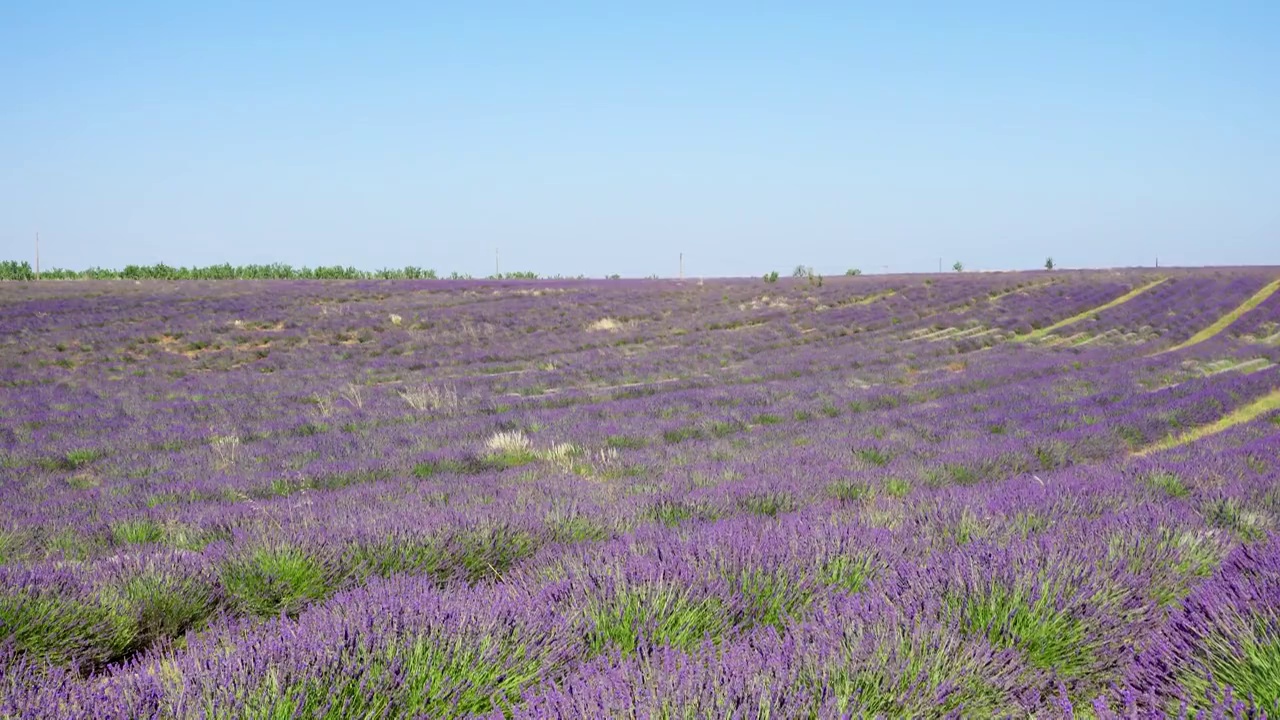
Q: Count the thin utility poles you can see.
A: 5